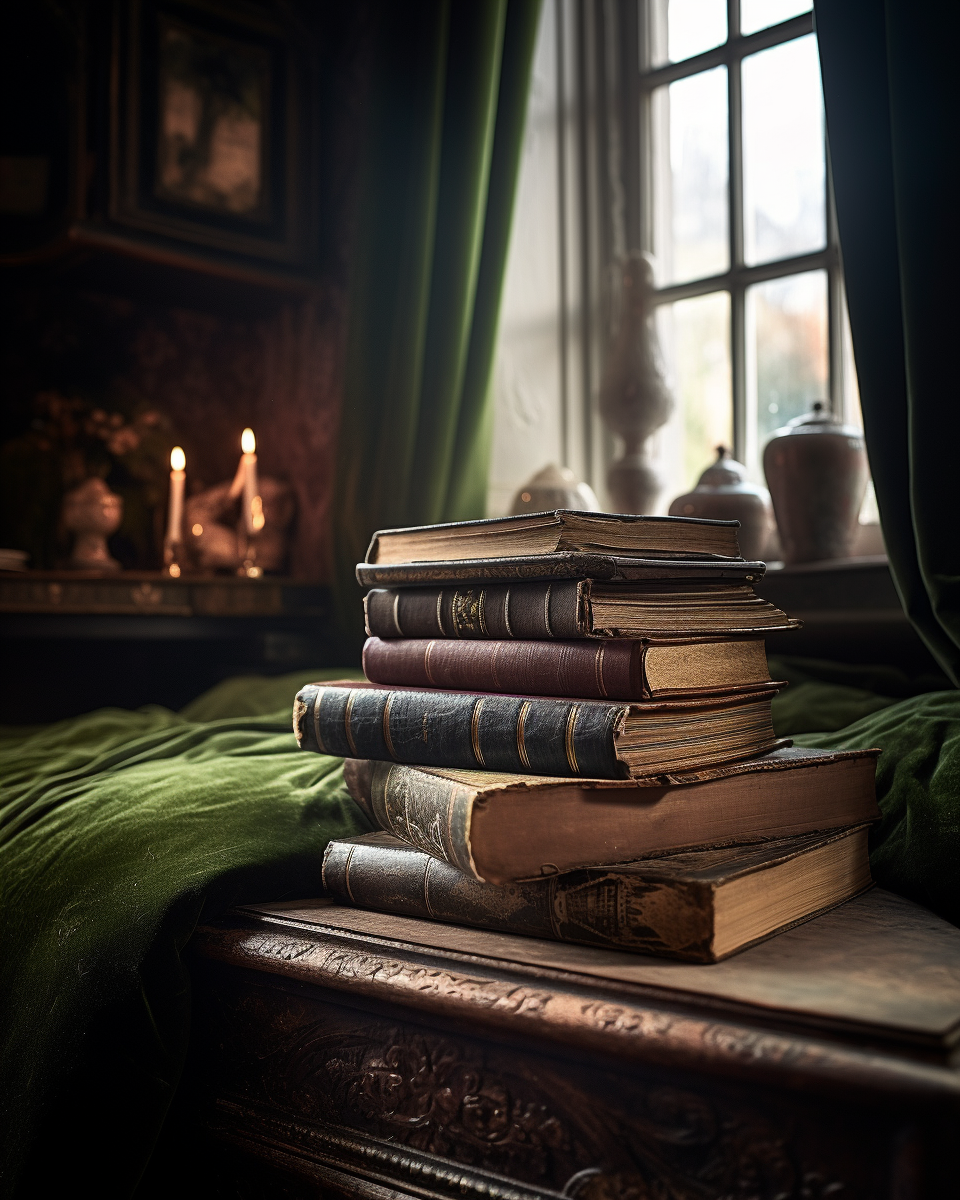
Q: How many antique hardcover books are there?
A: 7